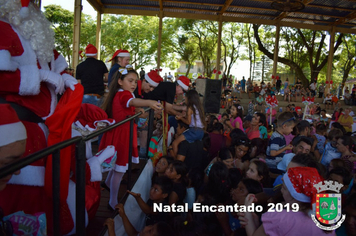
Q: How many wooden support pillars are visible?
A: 6